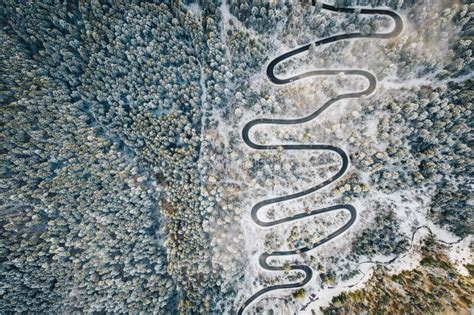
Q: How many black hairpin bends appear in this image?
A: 9